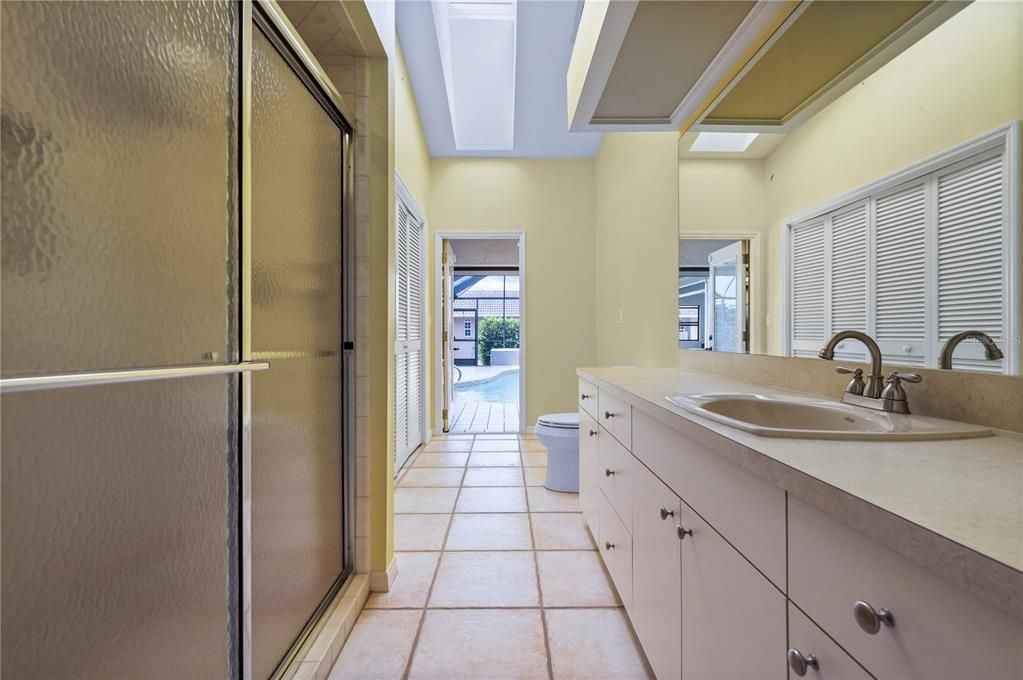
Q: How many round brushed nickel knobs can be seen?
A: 9